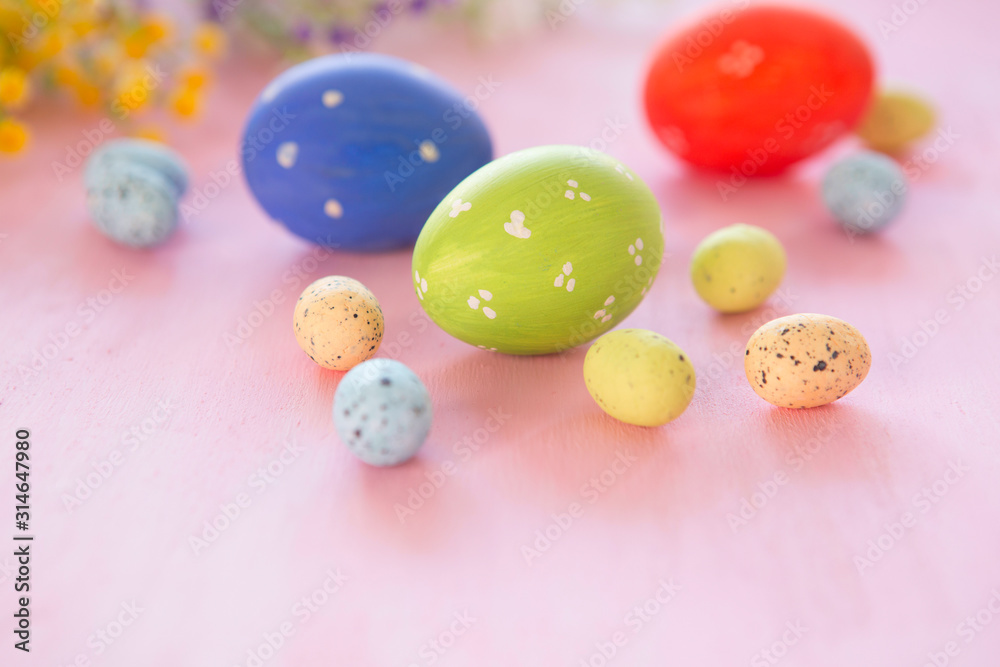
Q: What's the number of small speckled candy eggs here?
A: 9